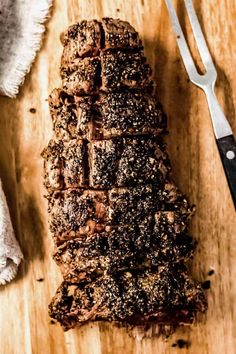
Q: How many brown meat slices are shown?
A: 7